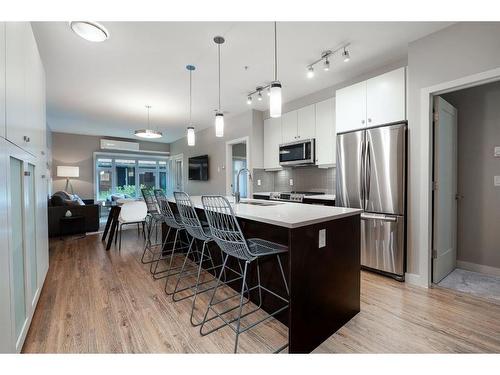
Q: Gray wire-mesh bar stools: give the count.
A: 4